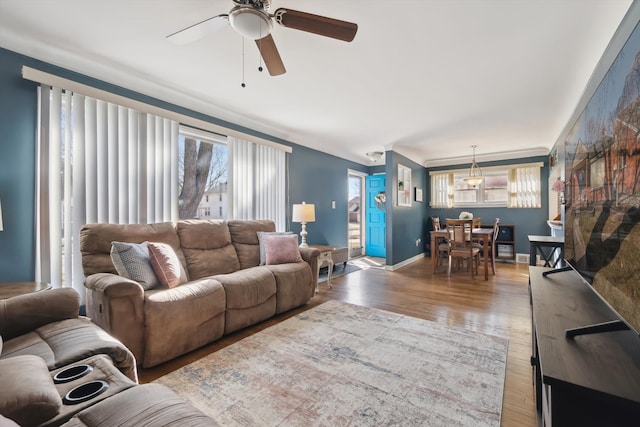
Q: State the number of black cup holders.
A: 2